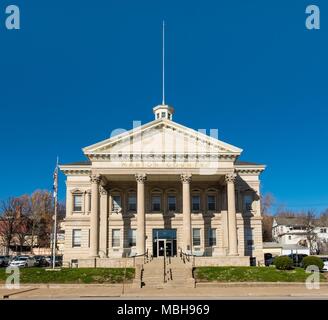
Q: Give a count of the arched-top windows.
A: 8